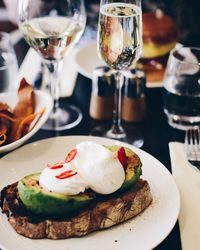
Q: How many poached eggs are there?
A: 2